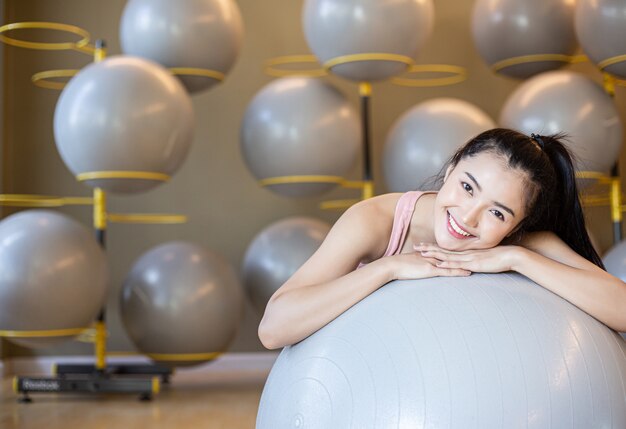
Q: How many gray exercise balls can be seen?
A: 13